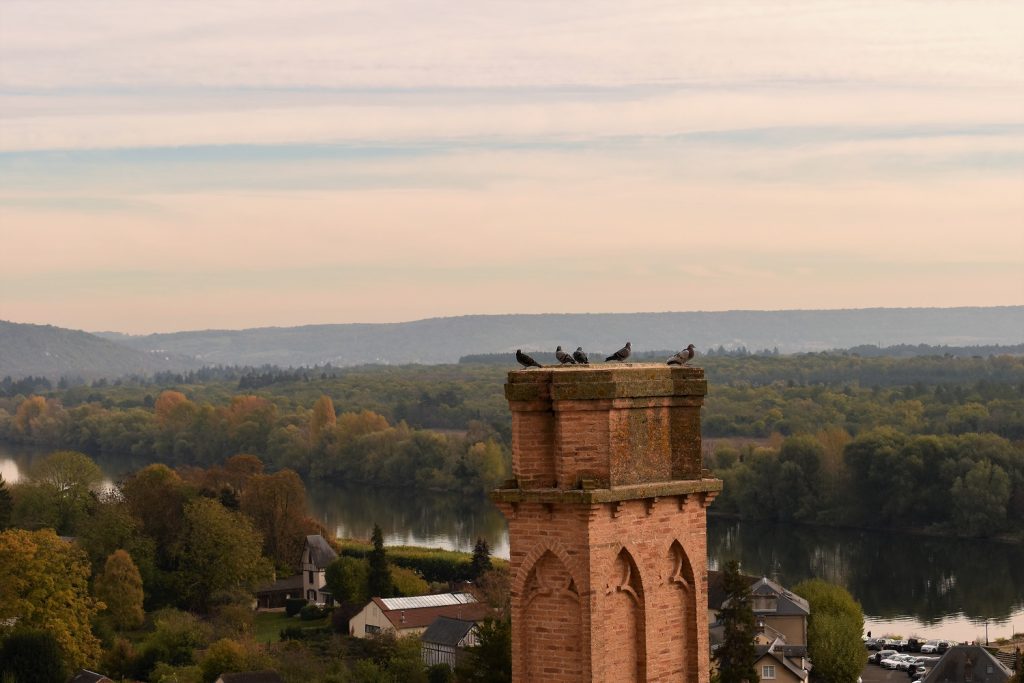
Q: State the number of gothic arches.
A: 3